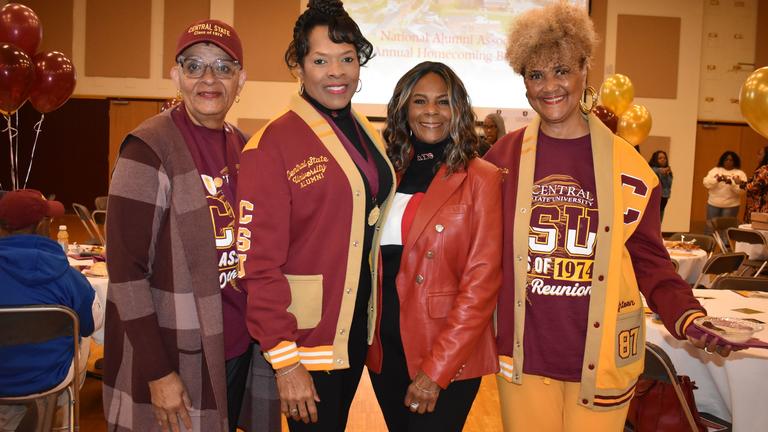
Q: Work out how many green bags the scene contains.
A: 0